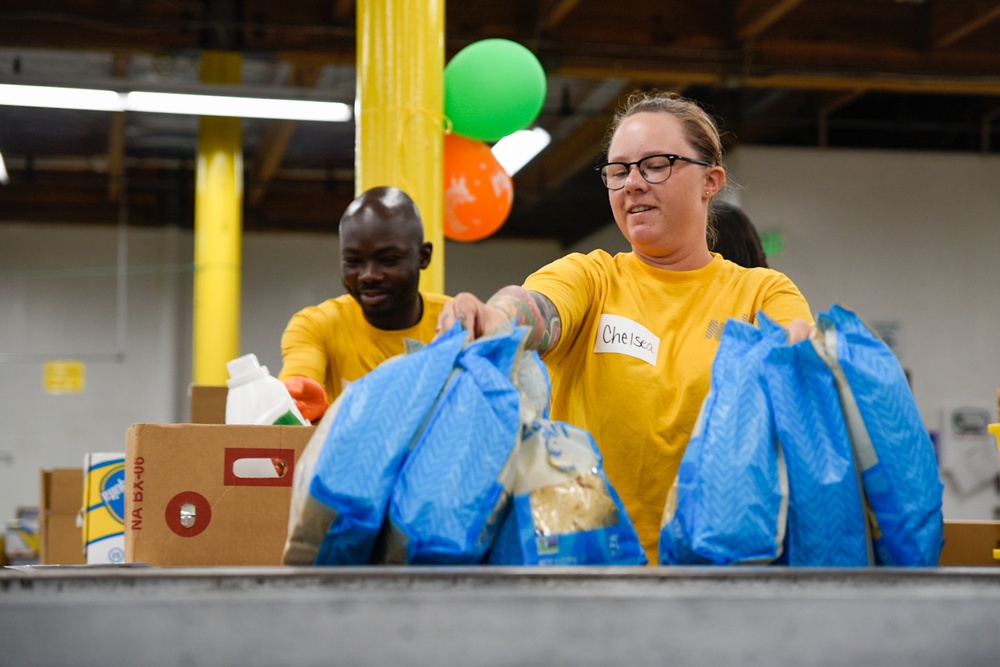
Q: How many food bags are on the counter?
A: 6